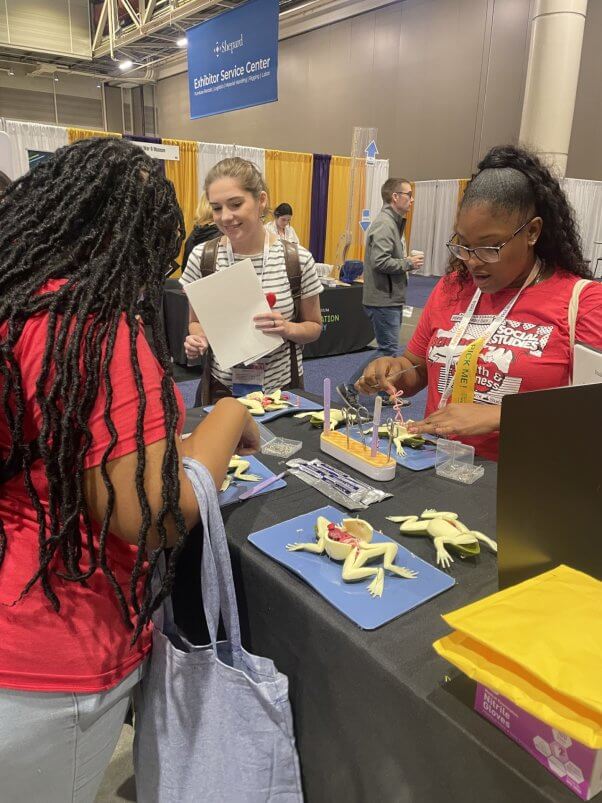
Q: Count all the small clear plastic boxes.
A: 2